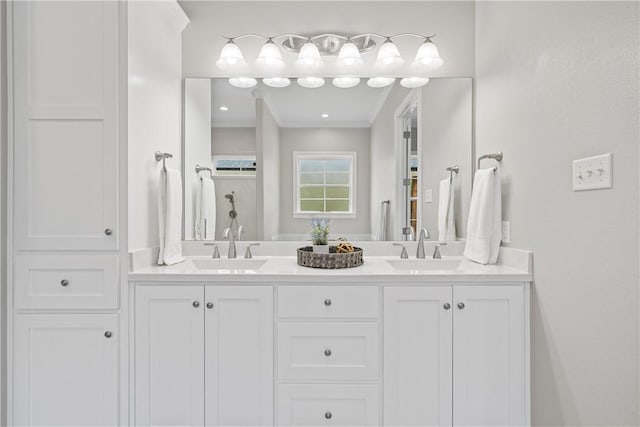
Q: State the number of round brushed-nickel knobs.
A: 10